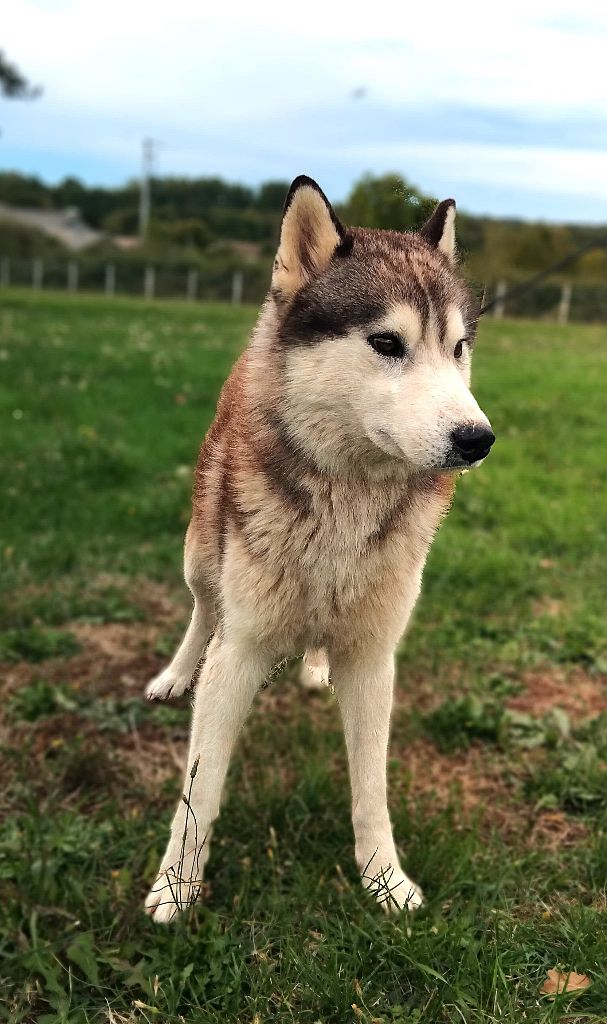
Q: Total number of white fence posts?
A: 9